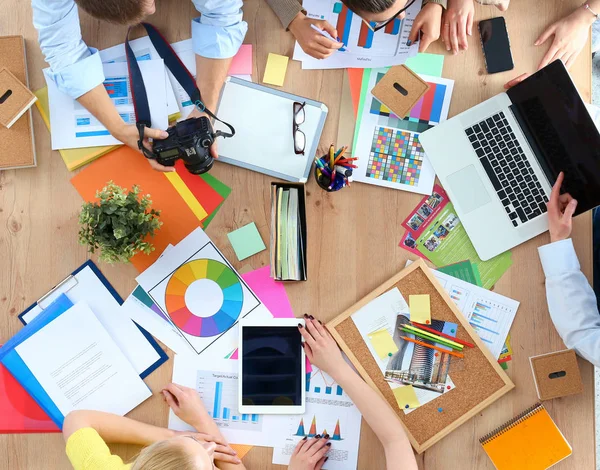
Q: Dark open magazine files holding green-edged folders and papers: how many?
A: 1